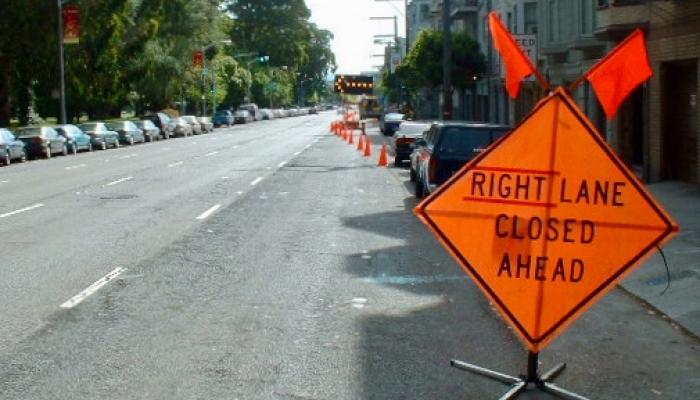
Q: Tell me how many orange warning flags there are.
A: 2